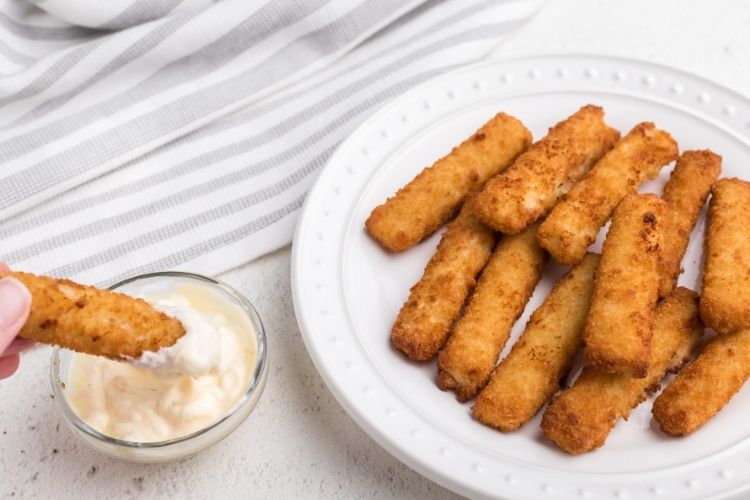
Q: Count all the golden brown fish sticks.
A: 12